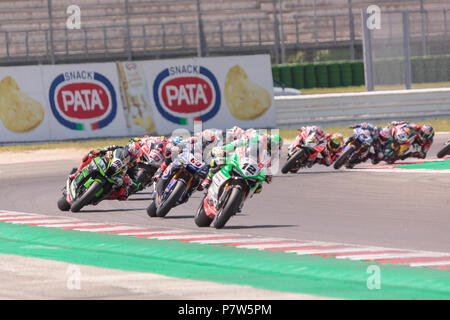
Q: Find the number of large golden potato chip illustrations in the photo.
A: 2